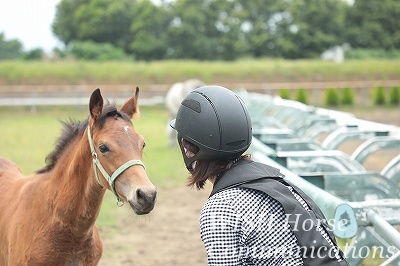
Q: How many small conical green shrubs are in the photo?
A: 6